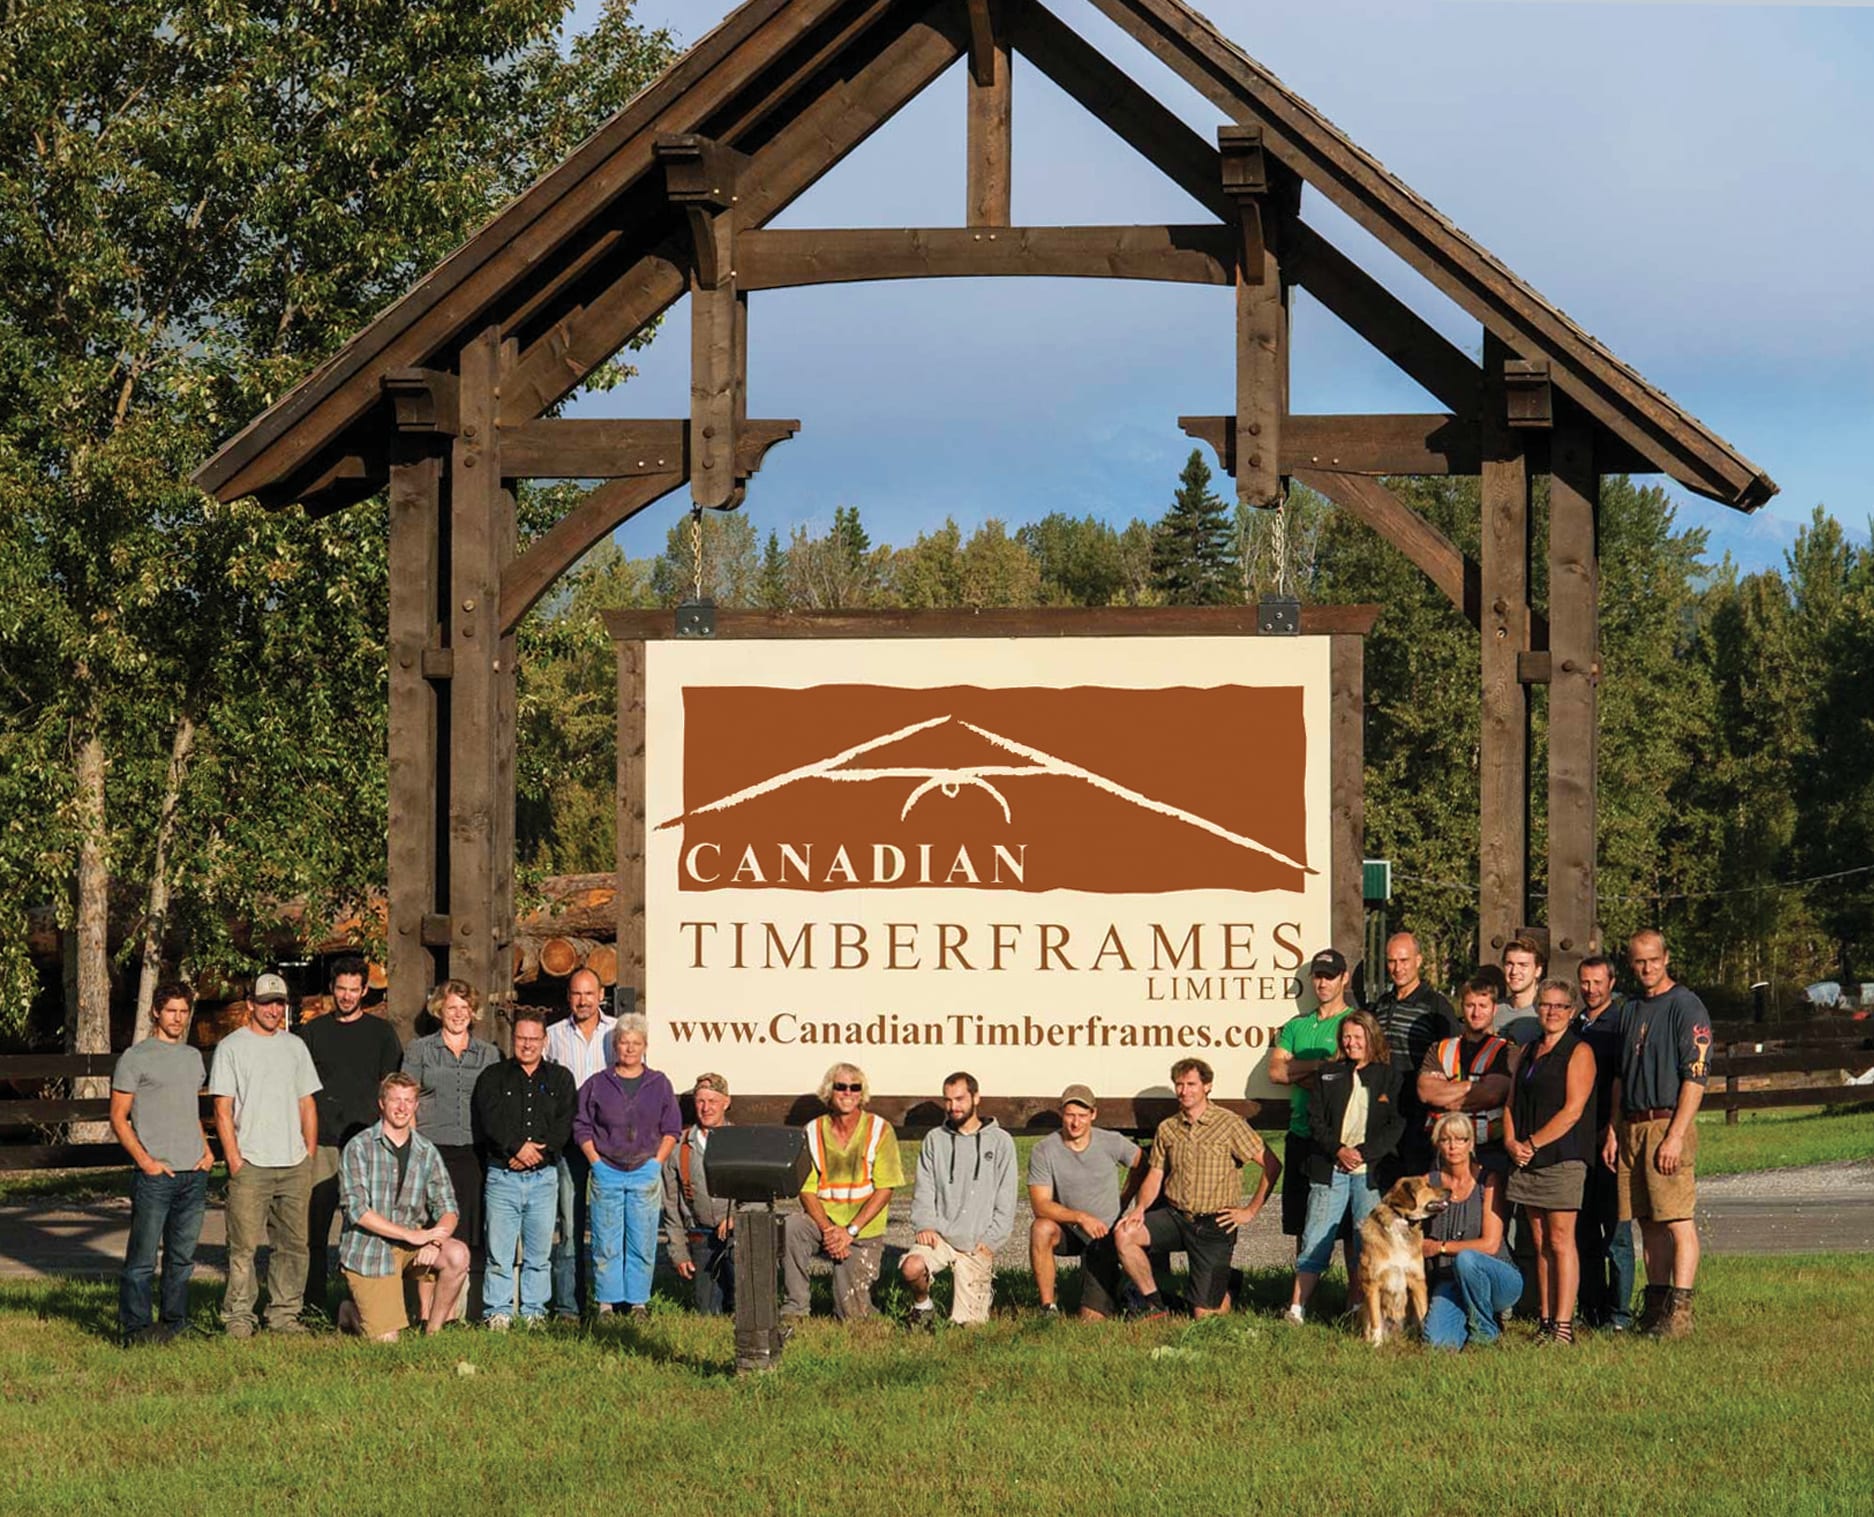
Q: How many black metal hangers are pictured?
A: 2